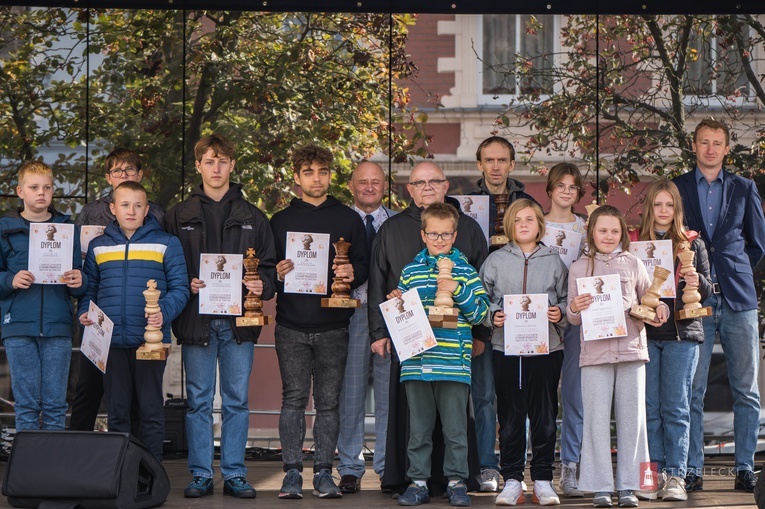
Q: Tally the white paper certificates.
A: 11